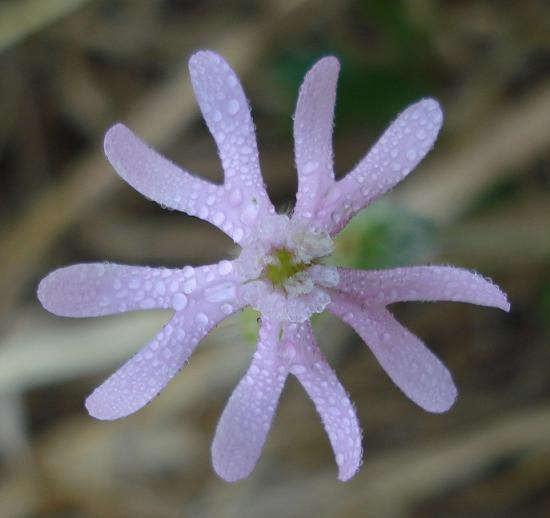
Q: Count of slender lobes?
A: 10